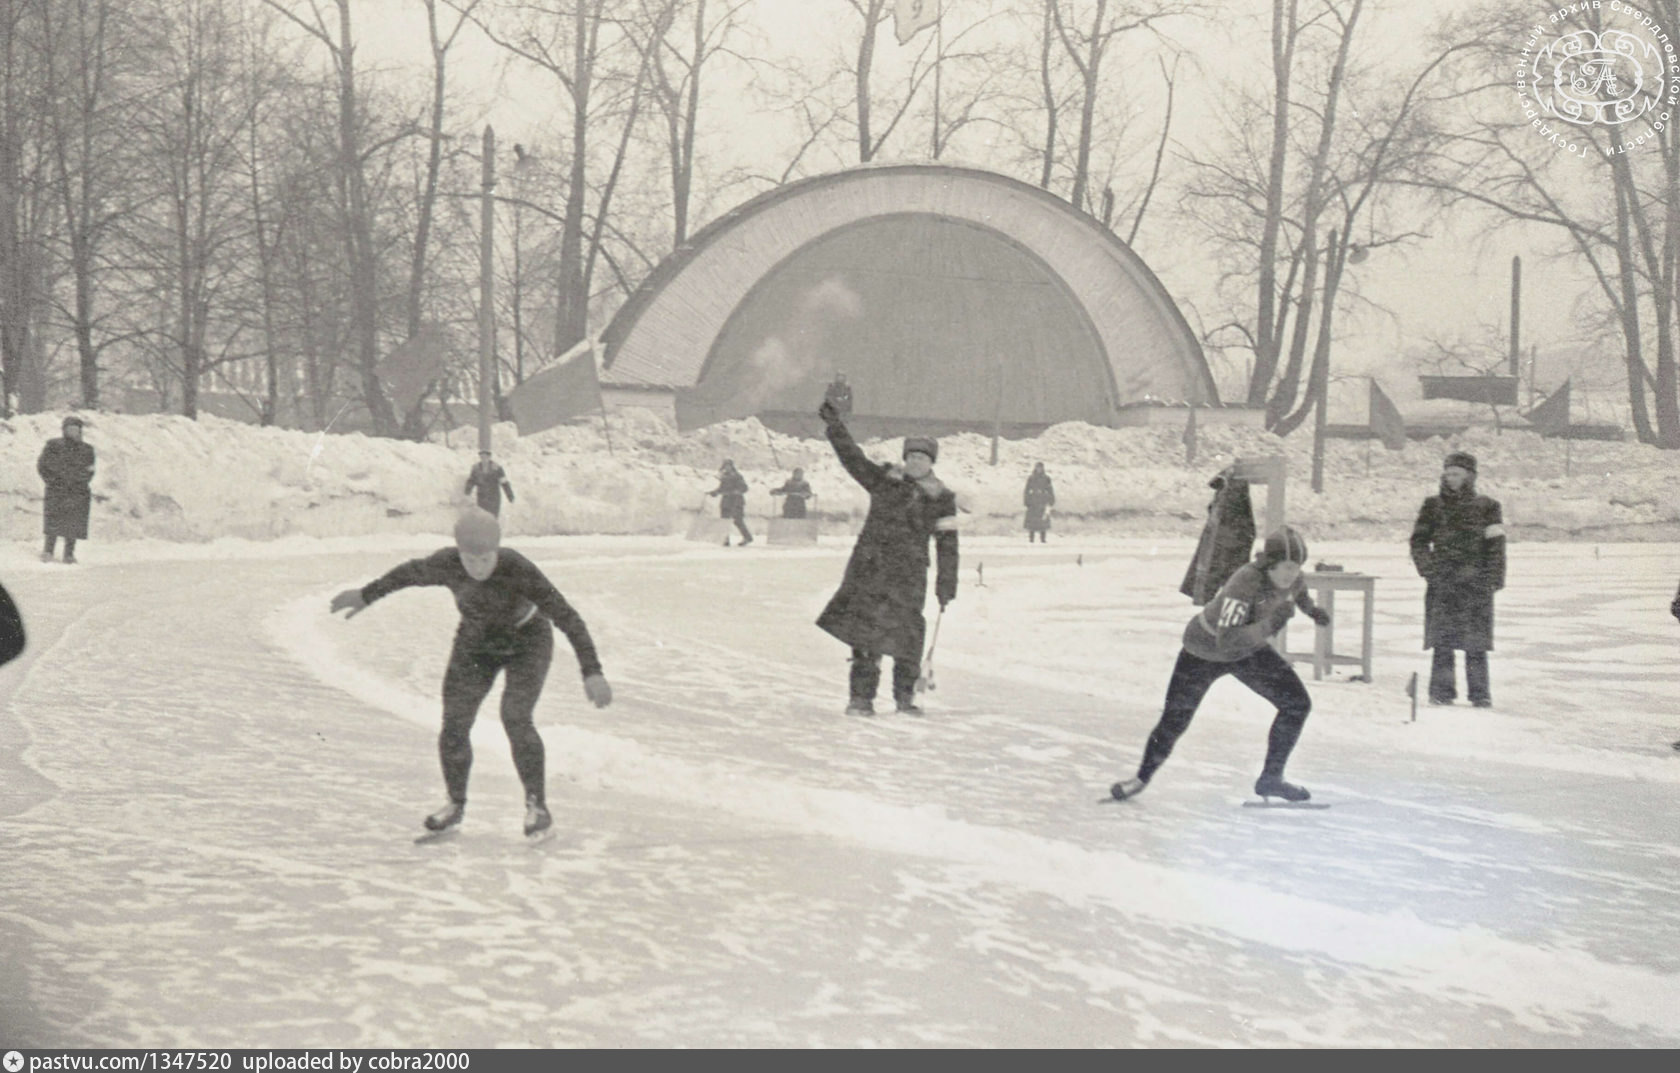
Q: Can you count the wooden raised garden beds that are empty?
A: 0